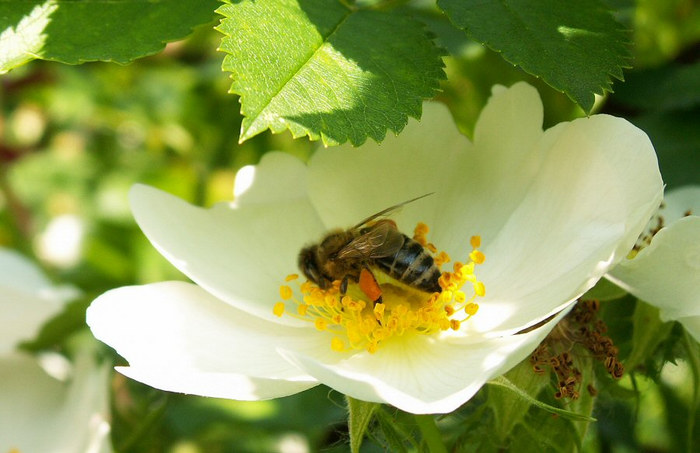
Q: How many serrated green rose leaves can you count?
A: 3